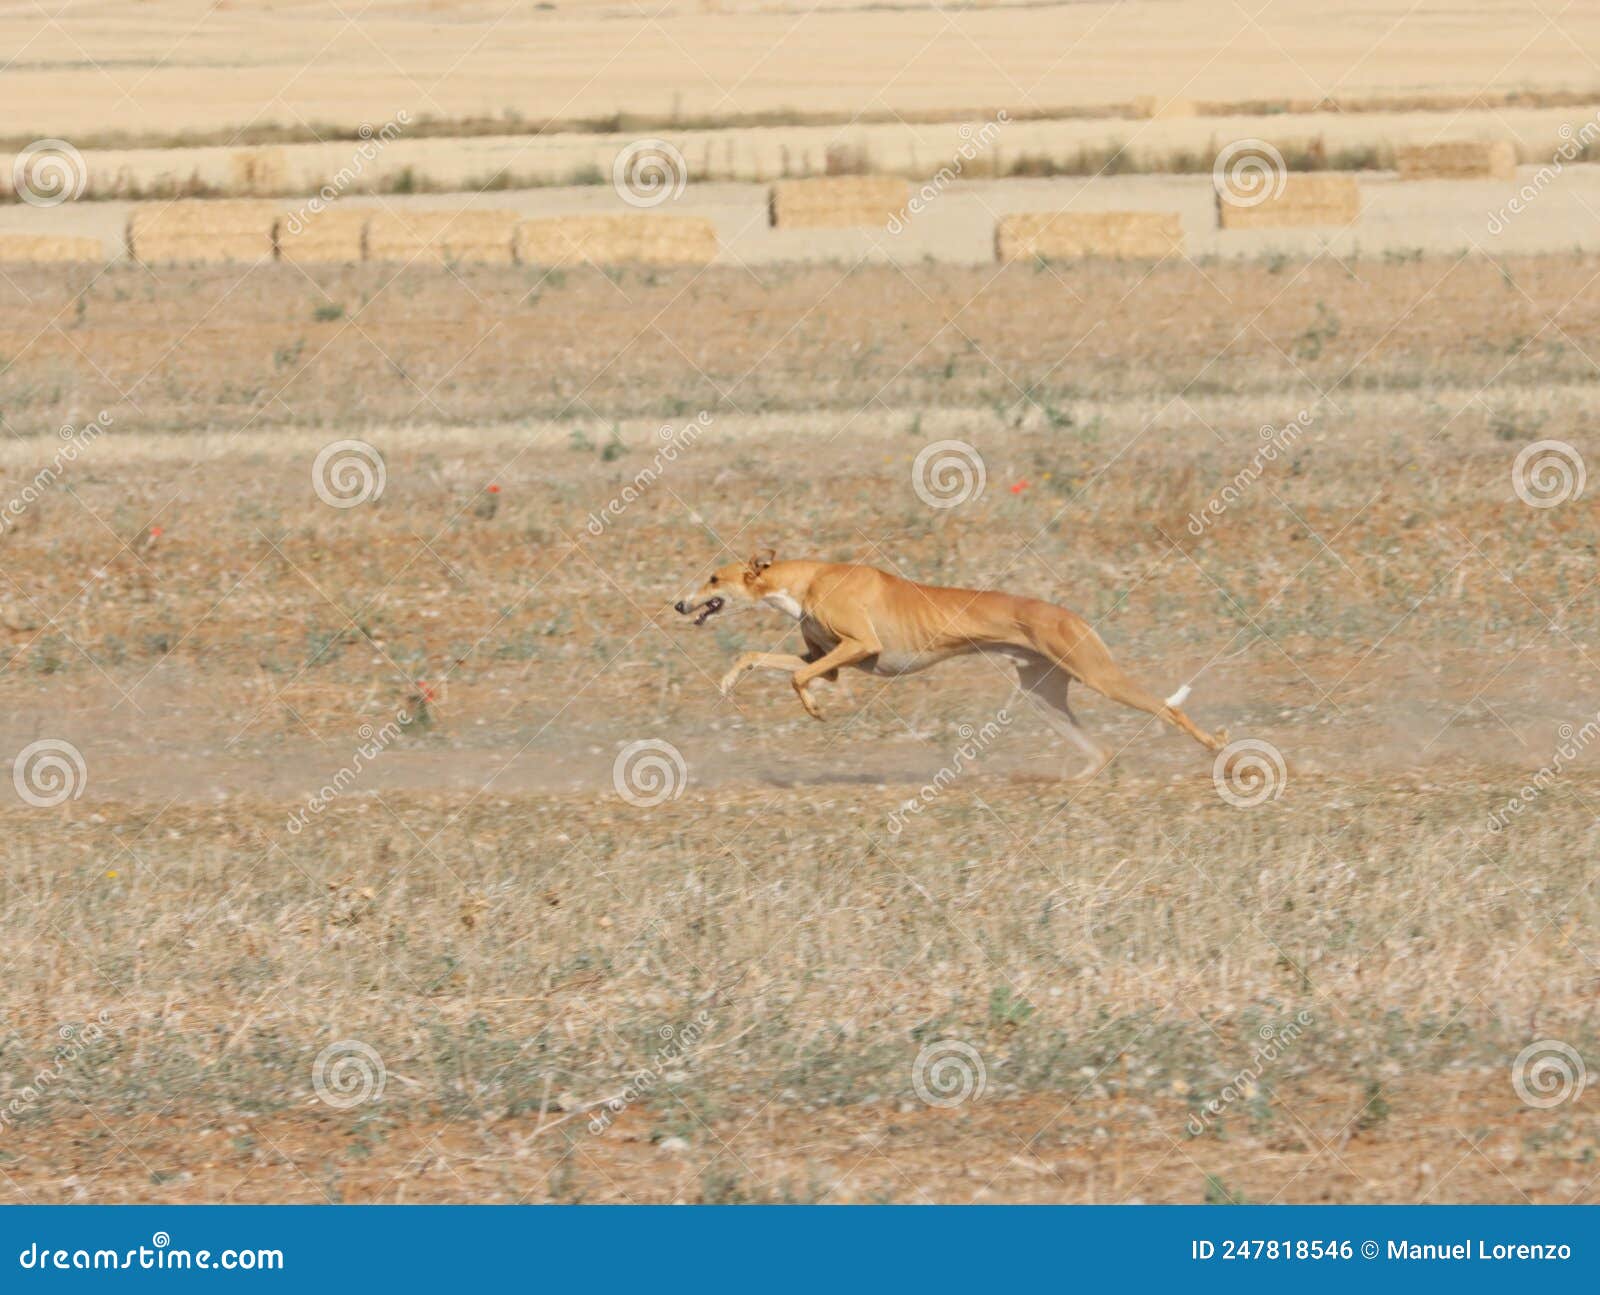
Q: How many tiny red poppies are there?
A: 4